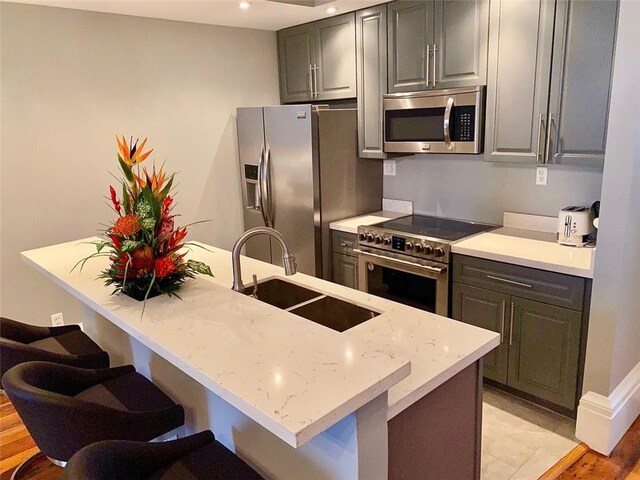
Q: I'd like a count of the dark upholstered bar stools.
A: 3